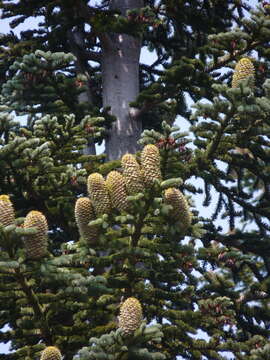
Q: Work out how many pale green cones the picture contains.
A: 11